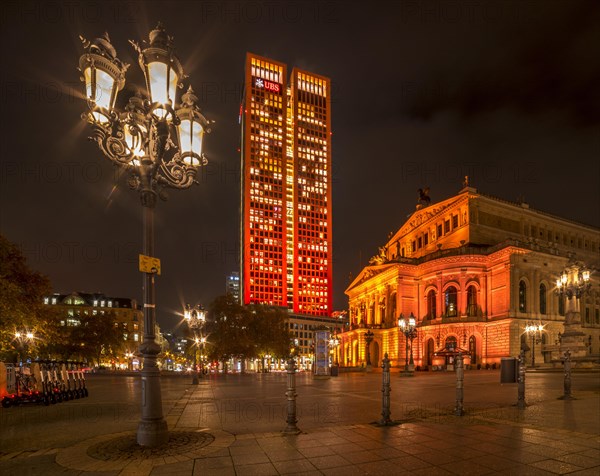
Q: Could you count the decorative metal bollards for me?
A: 5